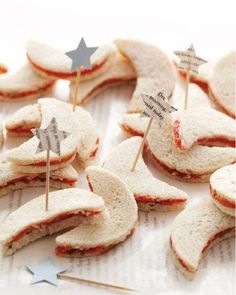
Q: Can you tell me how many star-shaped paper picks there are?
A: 5